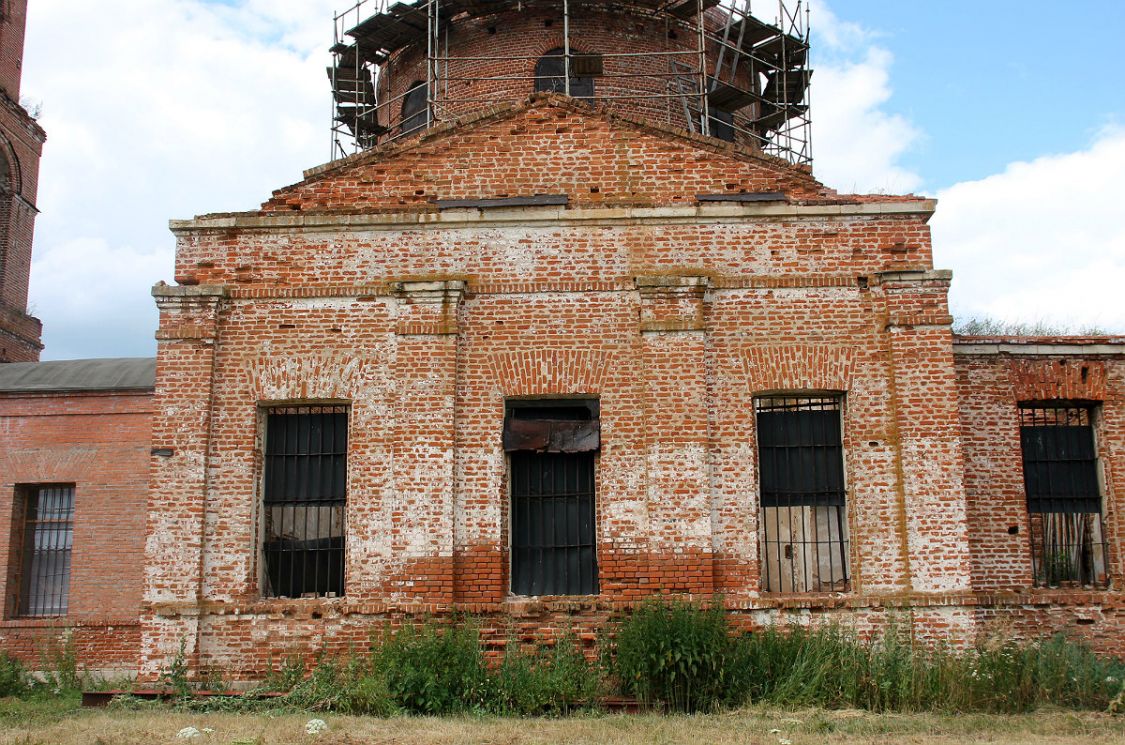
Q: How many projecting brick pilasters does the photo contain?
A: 4